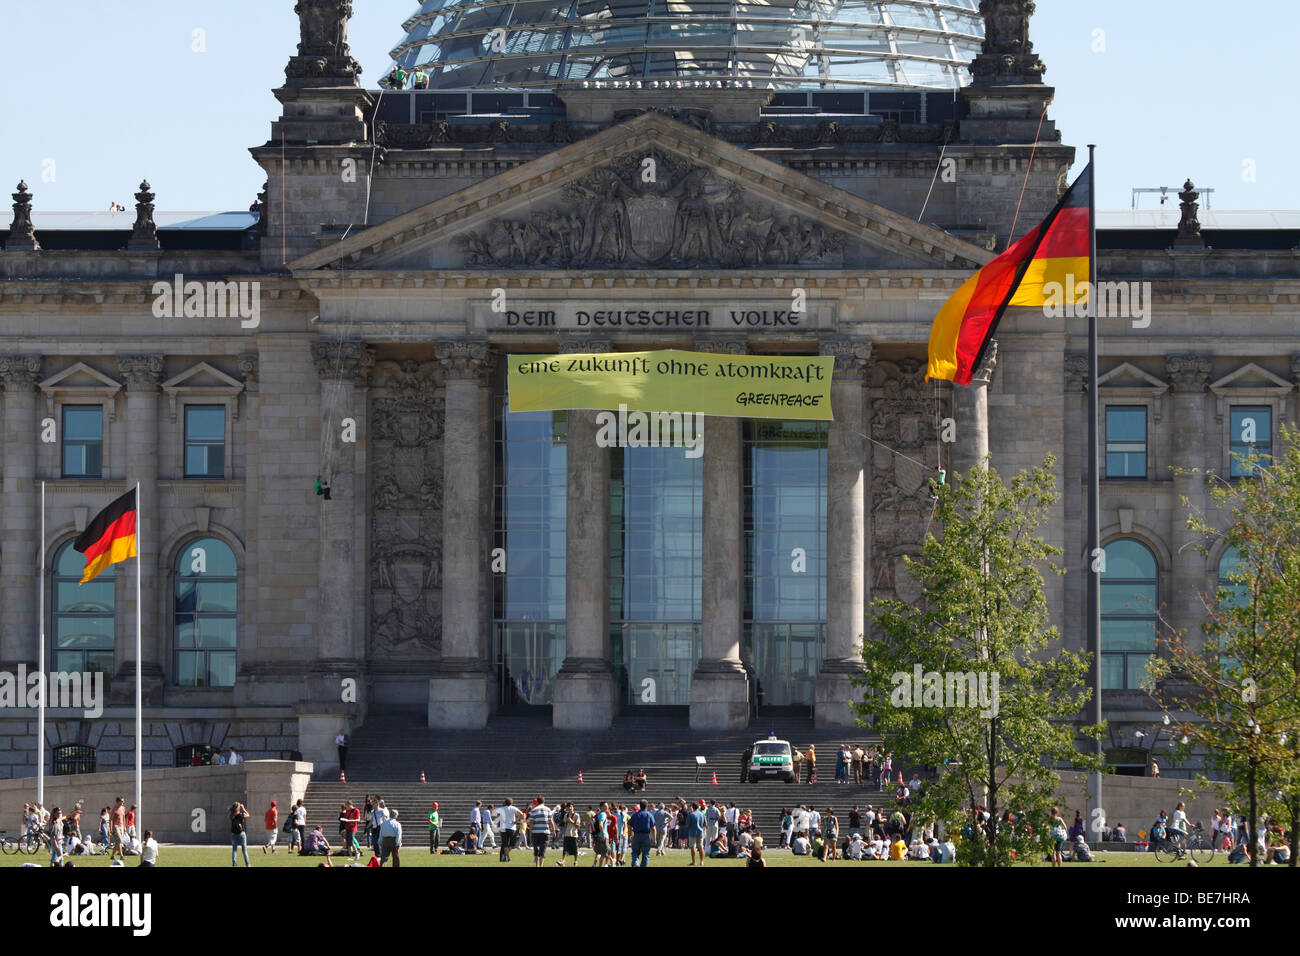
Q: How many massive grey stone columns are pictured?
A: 6